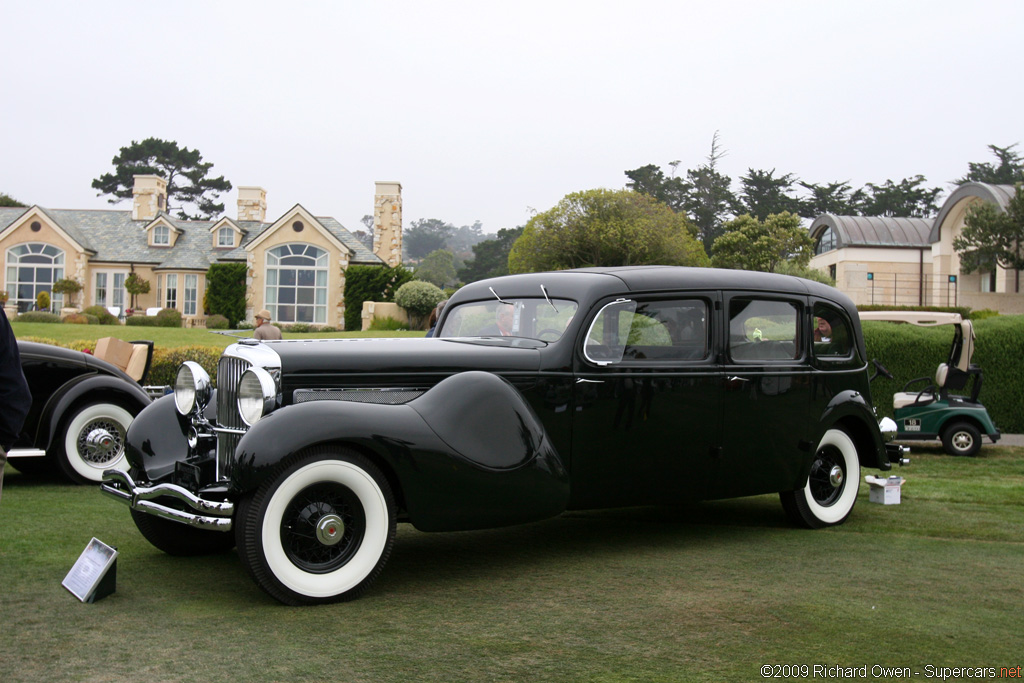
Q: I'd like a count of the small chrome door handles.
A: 2